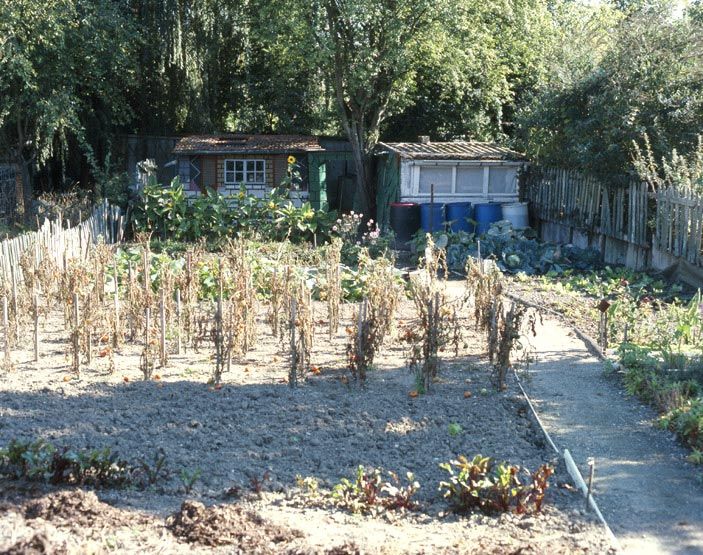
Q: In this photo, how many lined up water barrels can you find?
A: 5